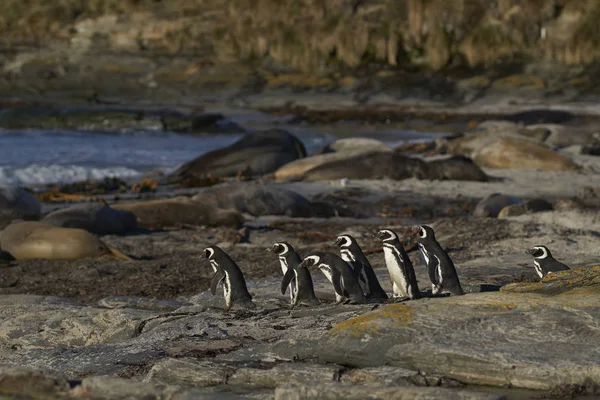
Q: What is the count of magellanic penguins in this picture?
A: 7